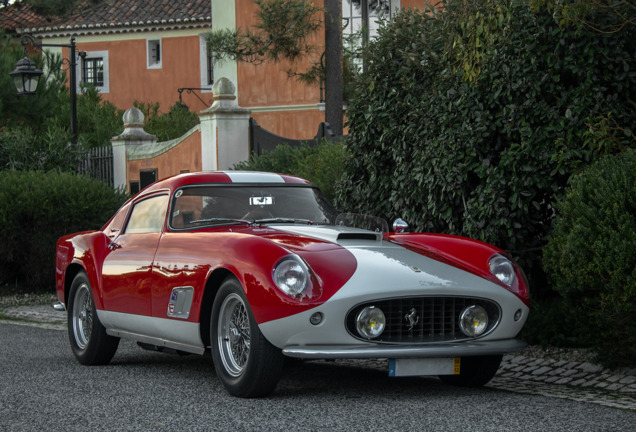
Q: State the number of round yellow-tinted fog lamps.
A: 2